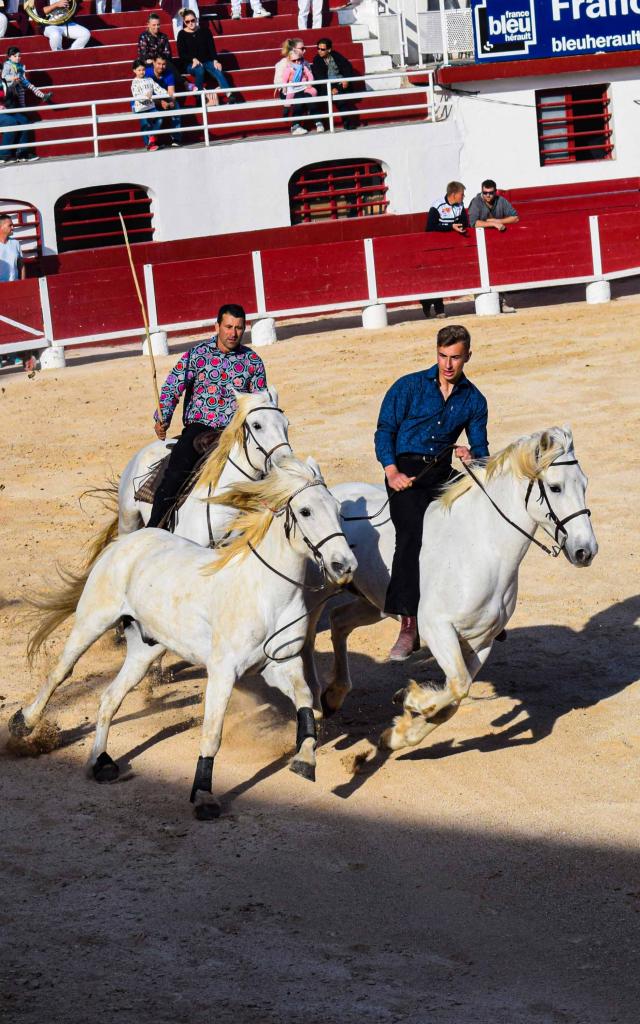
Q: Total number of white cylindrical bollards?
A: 6